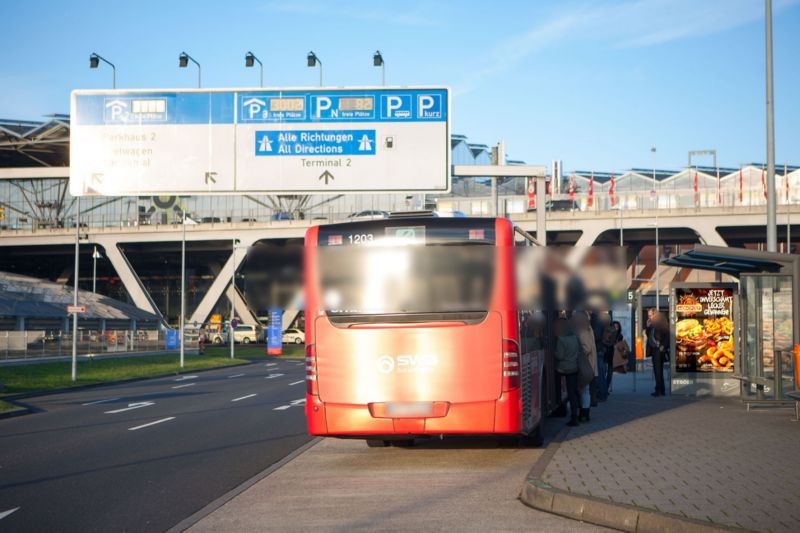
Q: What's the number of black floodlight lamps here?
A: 5